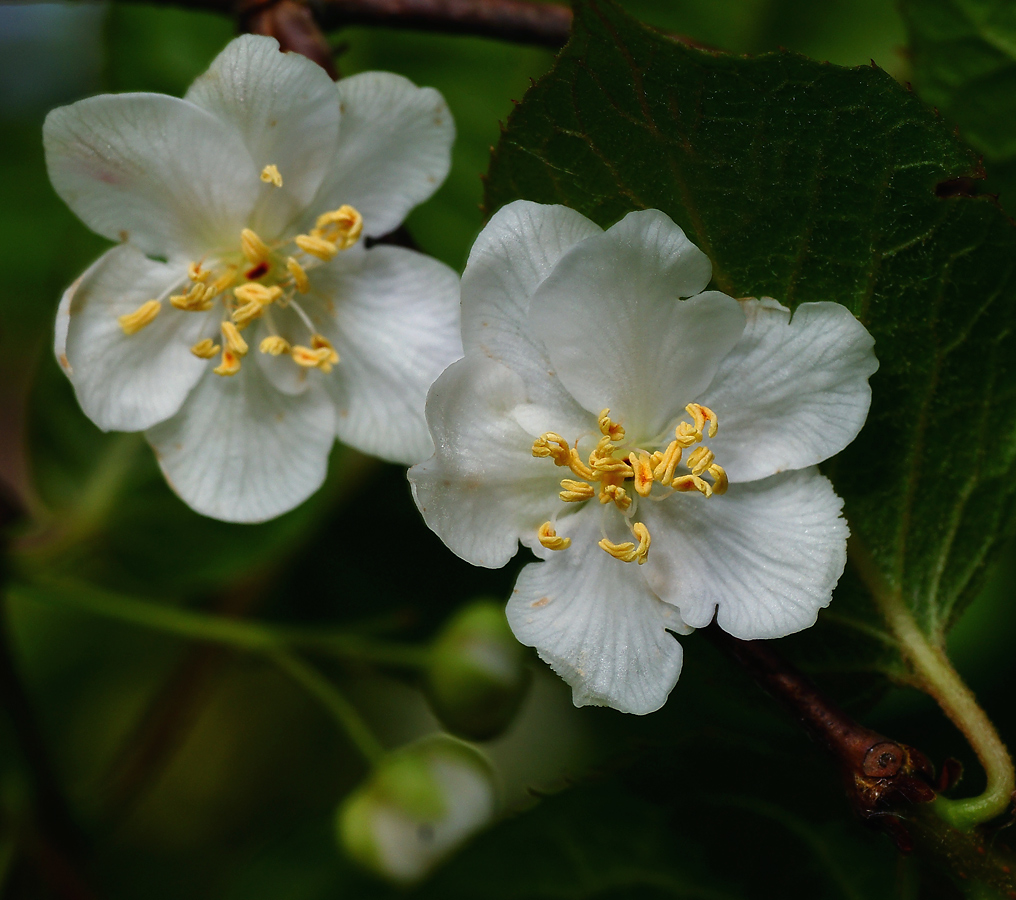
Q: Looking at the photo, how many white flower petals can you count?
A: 12